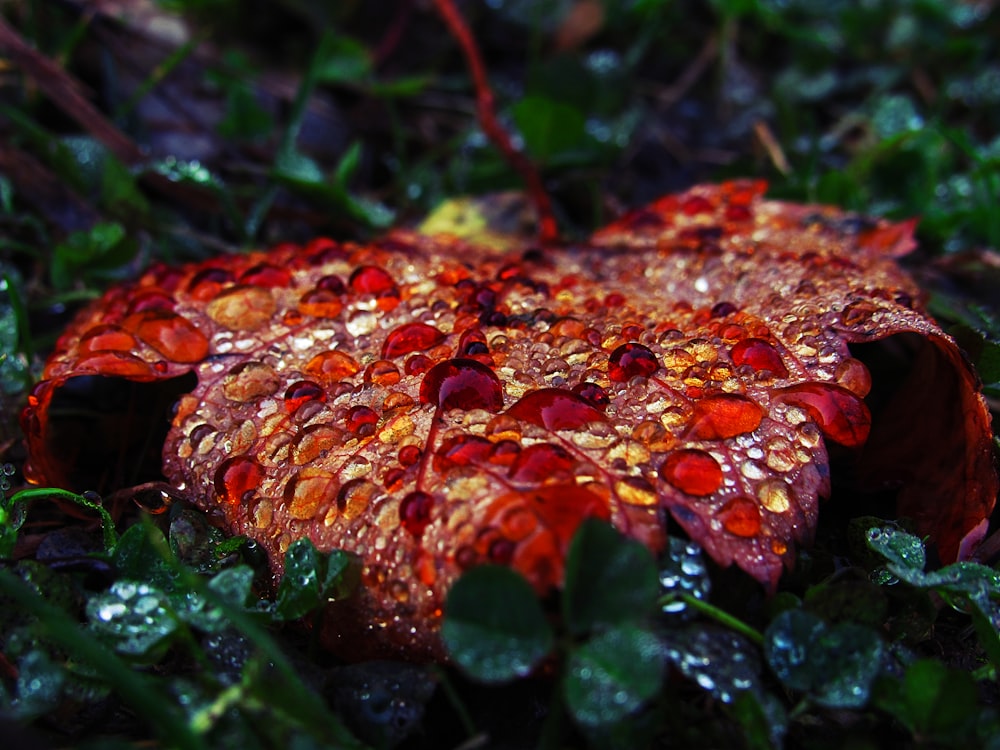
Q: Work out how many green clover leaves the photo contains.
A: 3